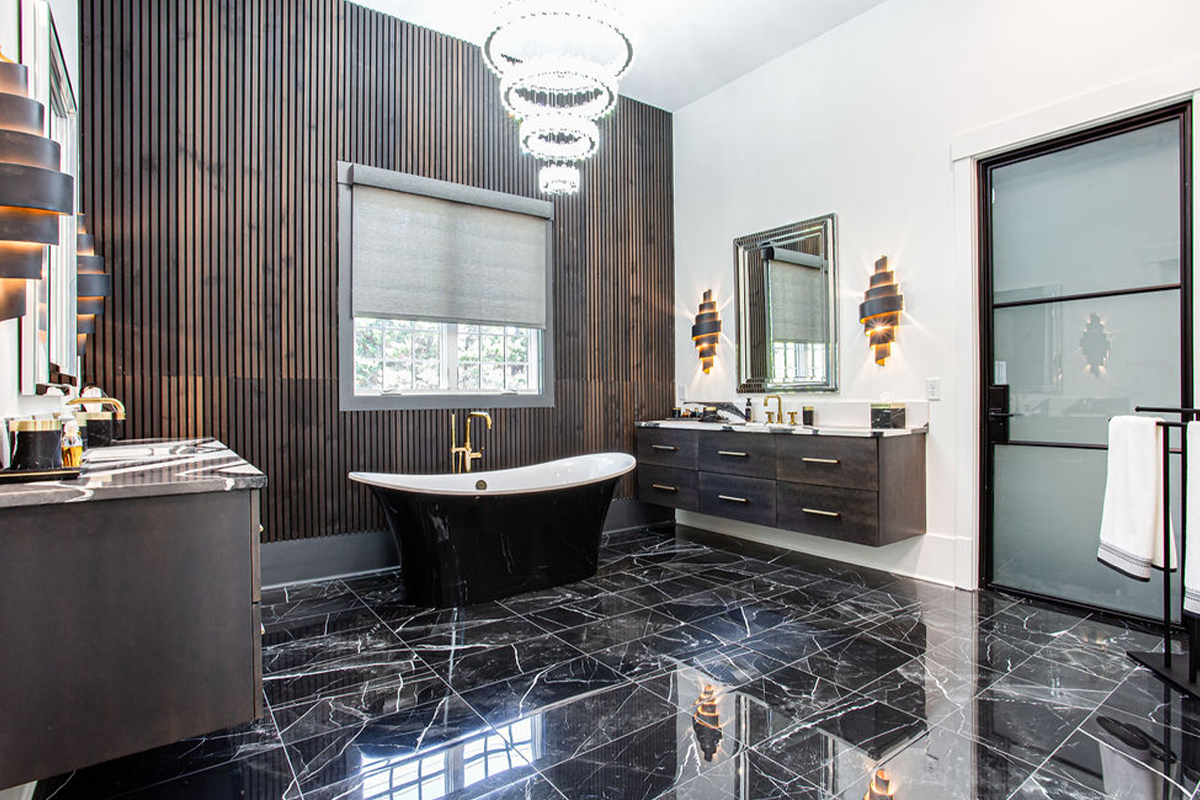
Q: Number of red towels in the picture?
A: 0